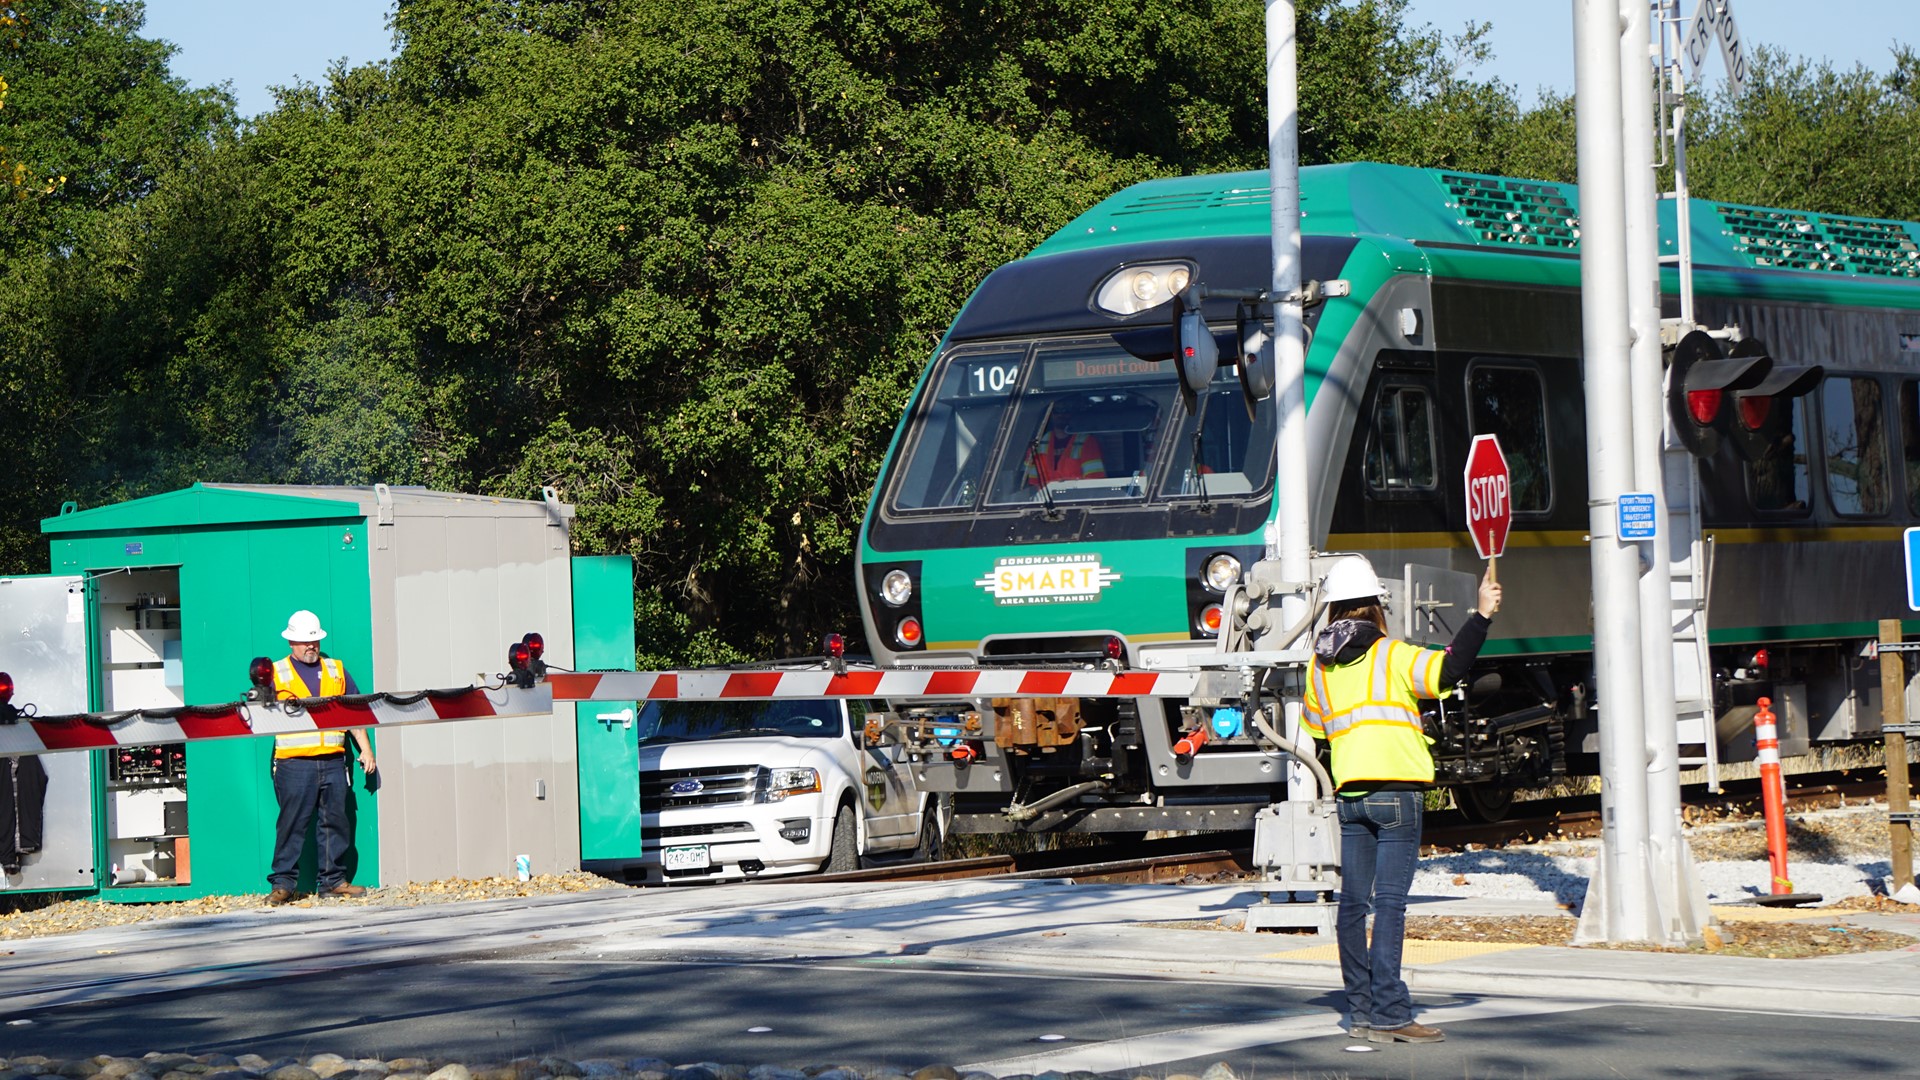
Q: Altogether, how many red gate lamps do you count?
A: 6